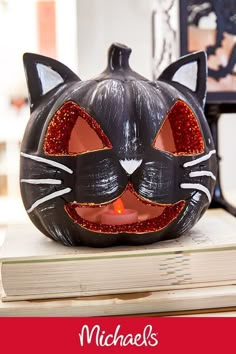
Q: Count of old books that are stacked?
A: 2